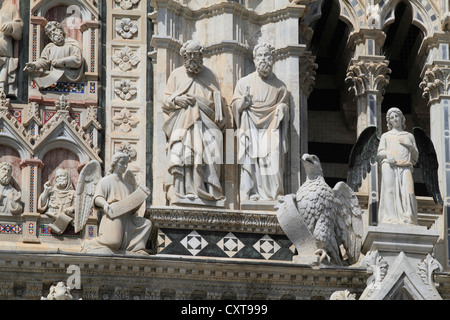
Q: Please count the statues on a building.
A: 9